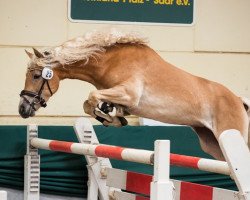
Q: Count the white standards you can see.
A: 4